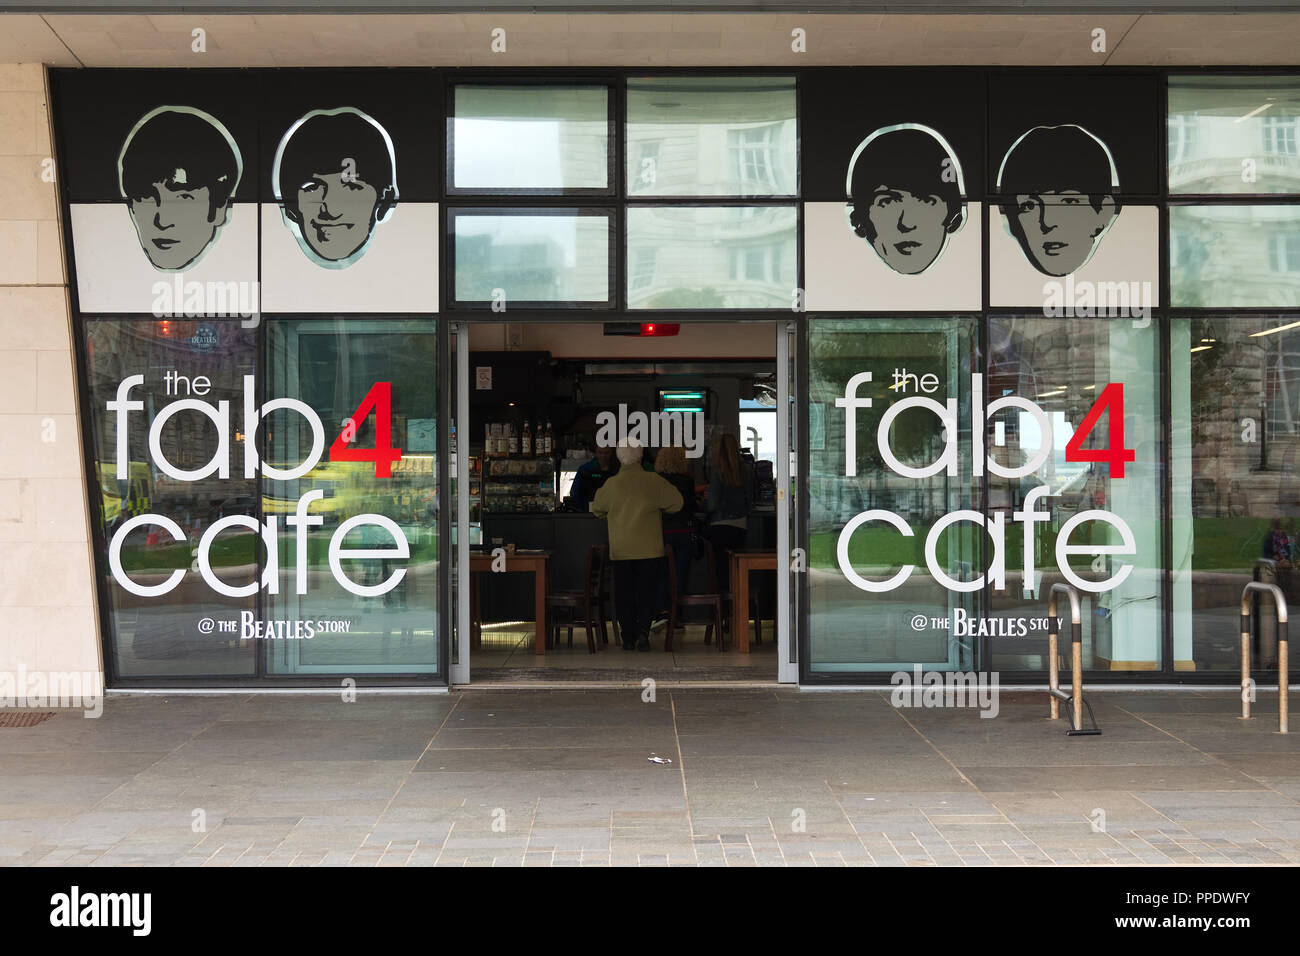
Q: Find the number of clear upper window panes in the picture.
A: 6